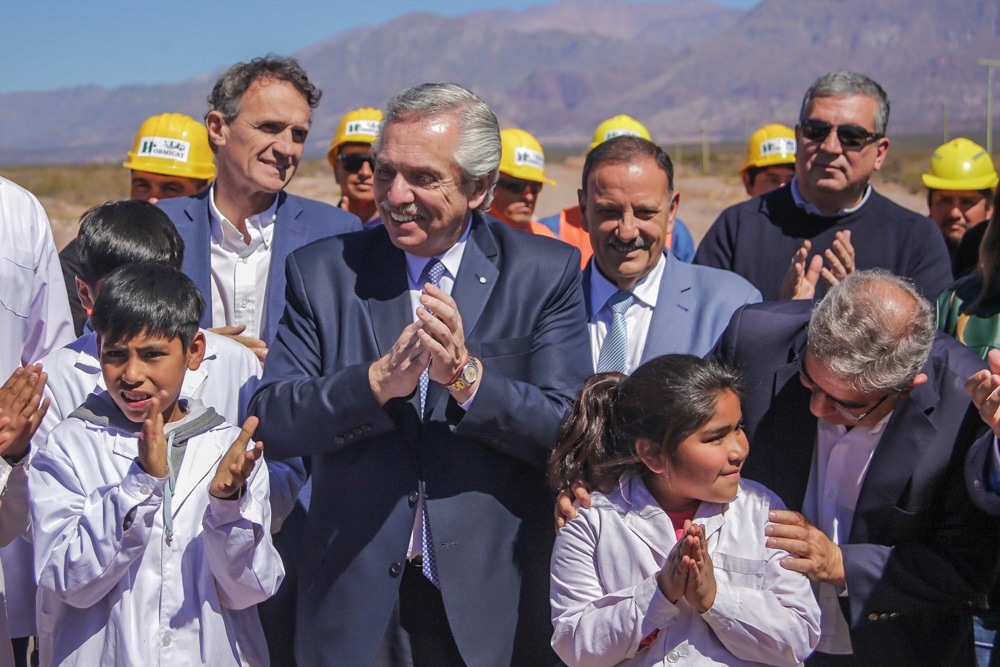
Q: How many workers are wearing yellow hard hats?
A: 6